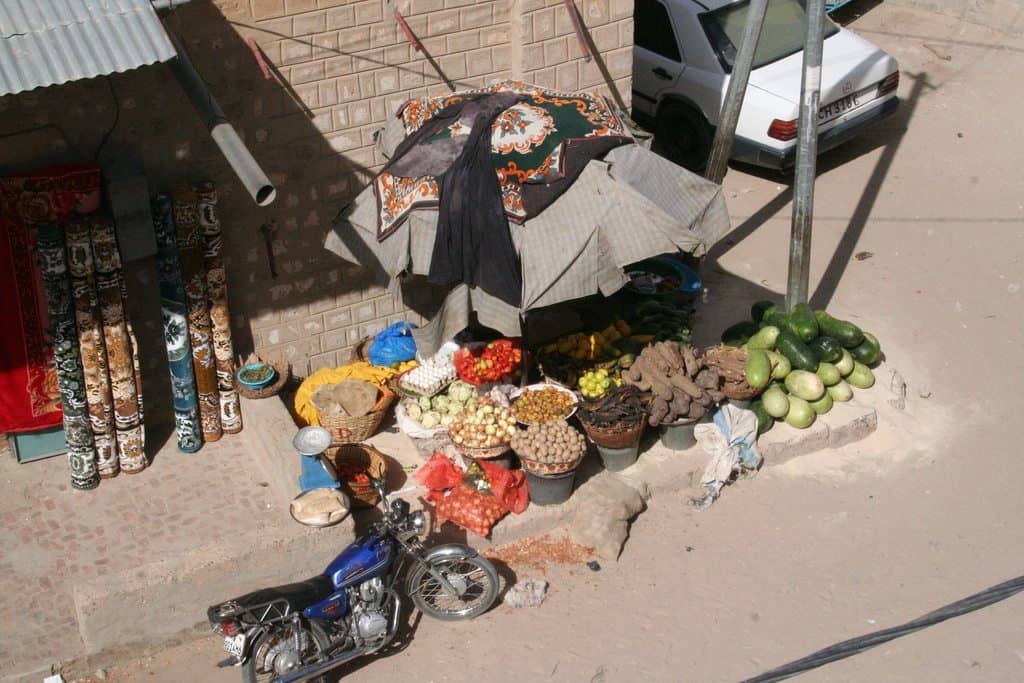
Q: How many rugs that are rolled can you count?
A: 6